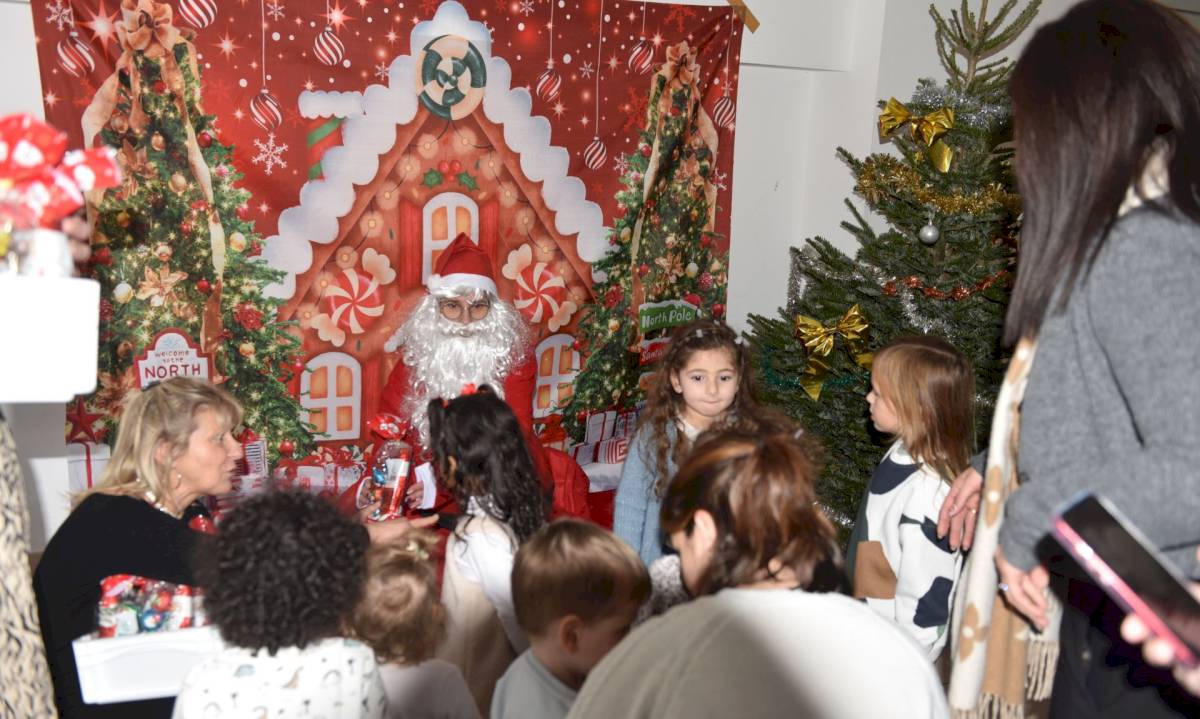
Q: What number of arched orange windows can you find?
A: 3